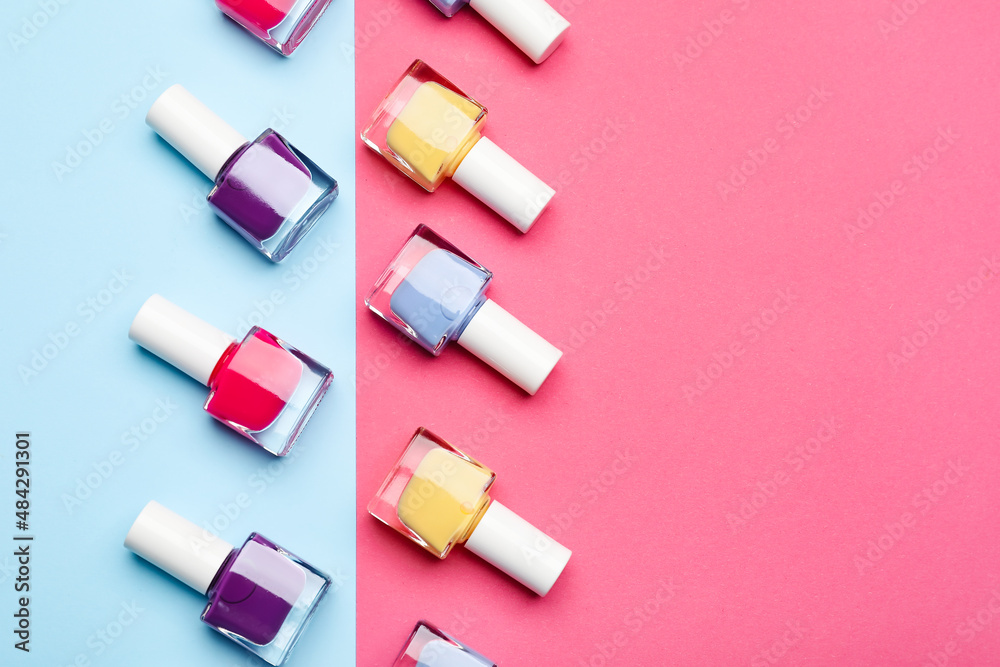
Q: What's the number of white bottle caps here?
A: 7